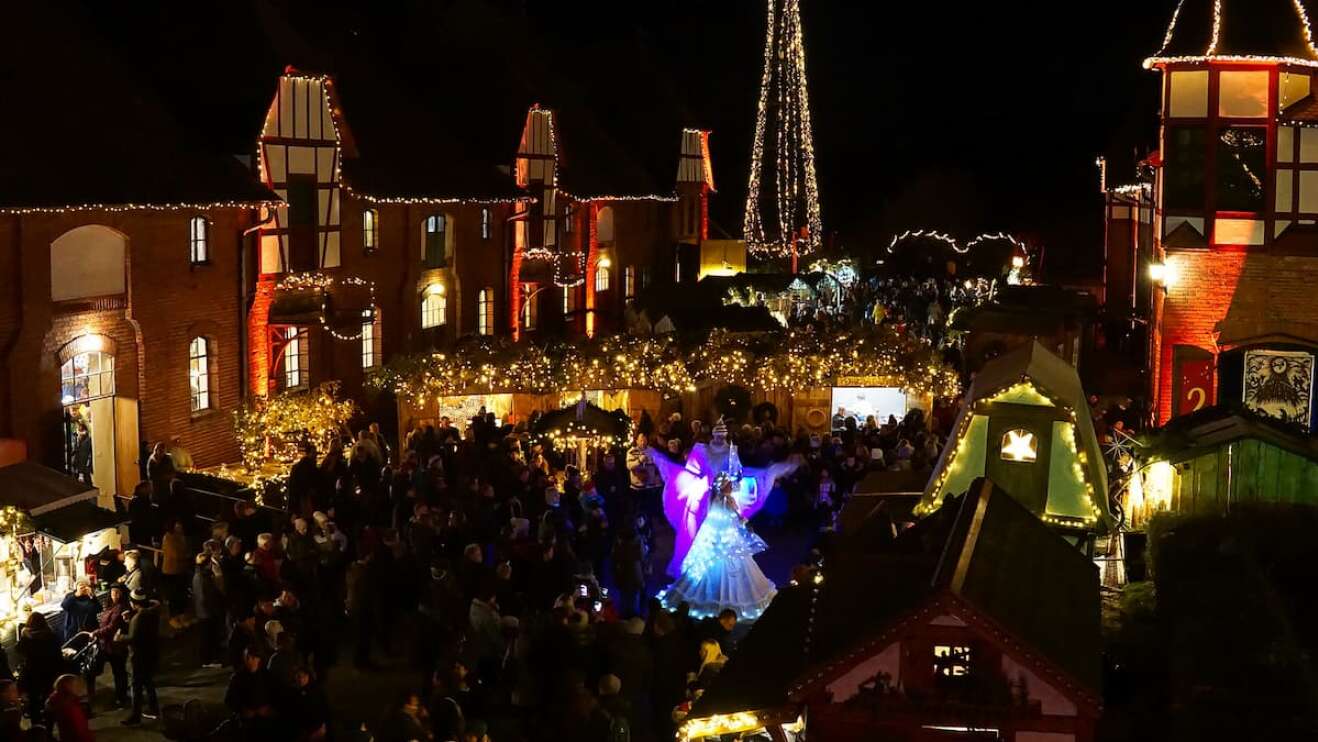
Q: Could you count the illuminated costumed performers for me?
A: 2